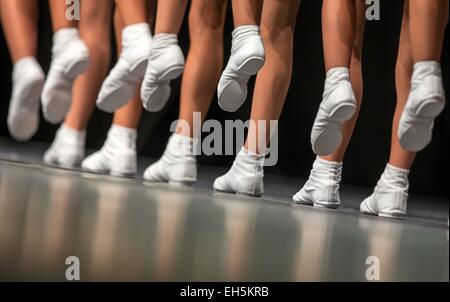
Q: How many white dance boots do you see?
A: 13